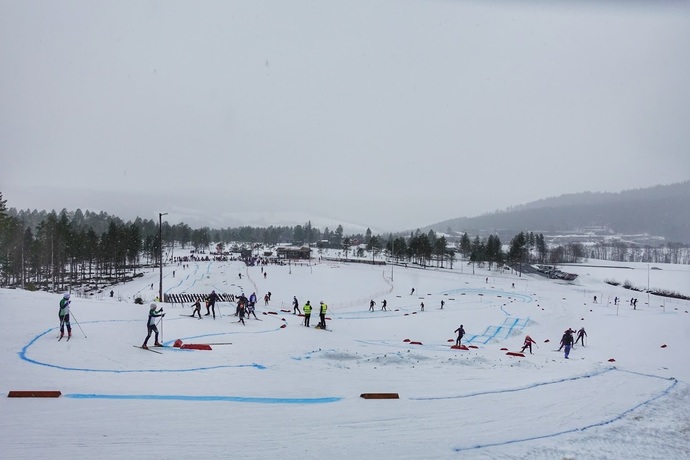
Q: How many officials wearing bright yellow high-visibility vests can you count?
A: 2